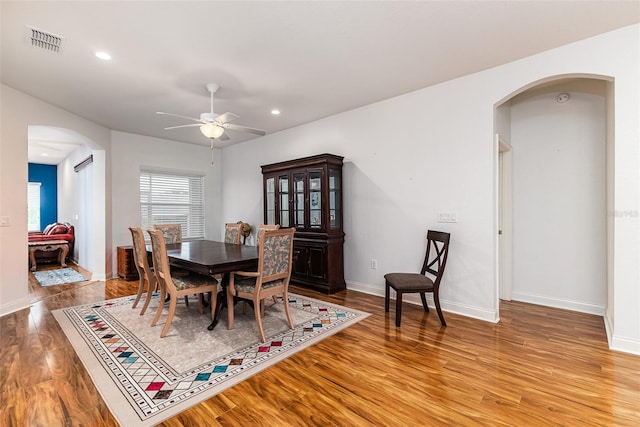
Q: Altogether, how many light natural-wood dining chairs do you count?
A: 6